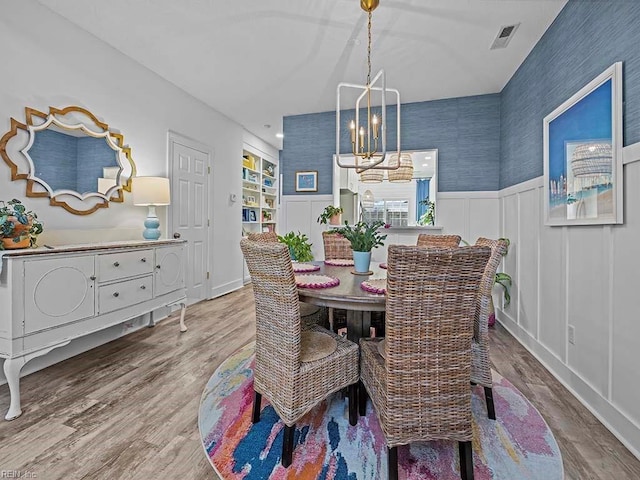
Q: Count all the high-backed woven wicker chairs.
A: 6